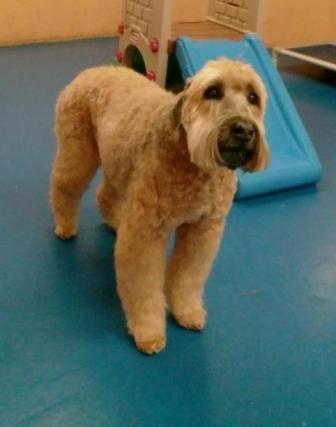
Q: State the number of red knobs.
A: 4